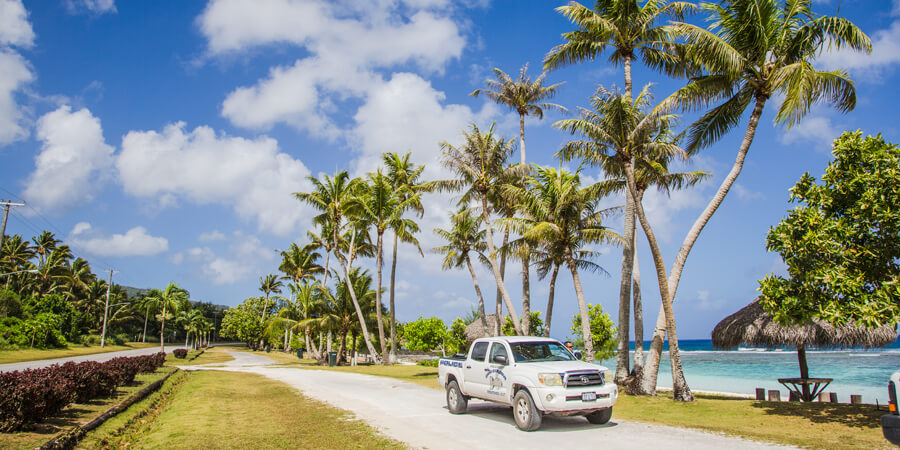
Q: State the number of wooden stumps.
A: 6